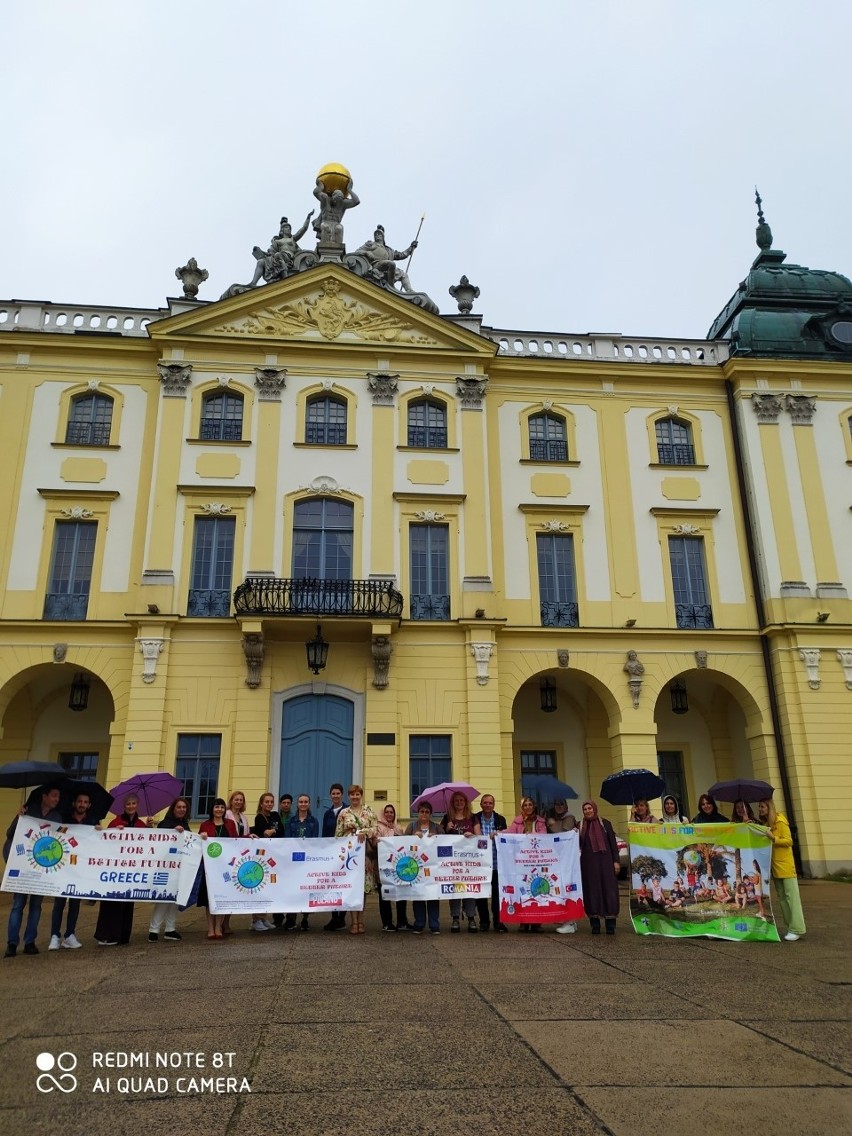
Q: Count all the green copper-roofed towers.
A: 1